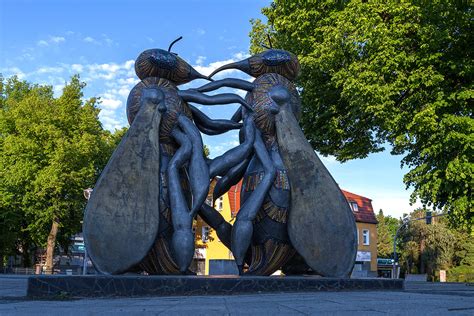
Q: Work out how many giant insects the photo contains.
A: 2